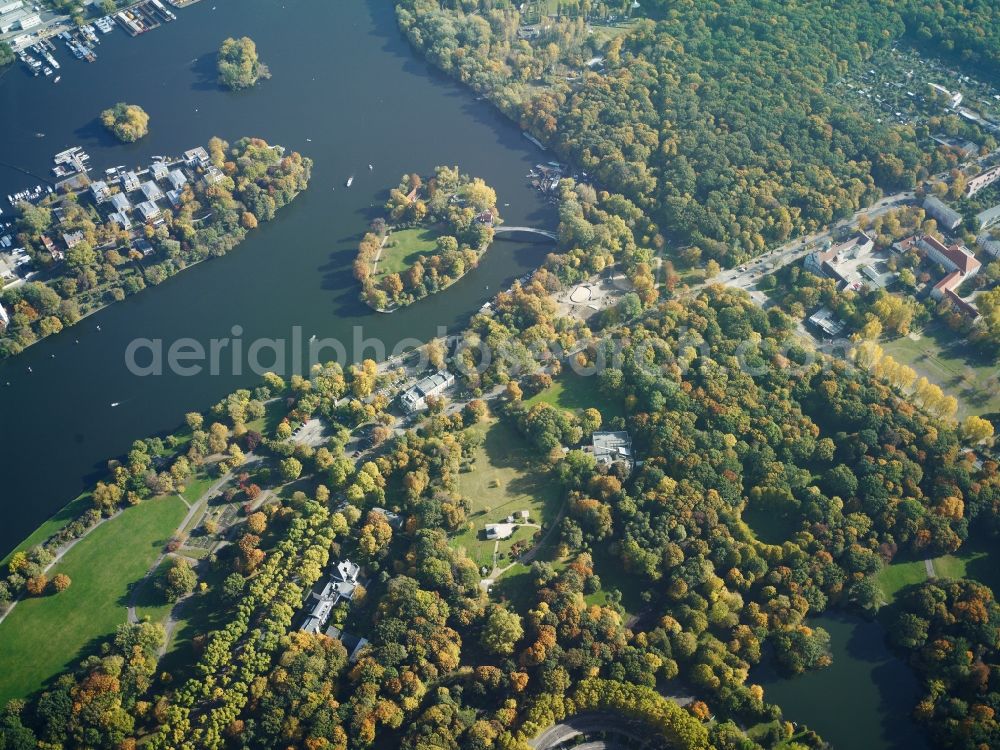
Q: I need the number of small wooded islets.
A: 2